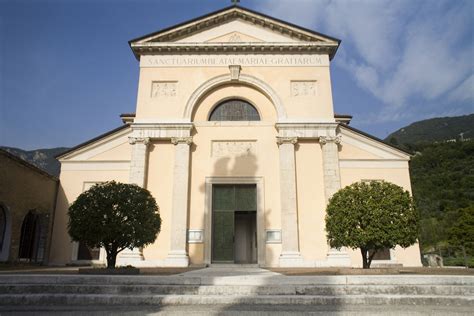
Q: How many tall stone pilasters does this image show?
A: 4